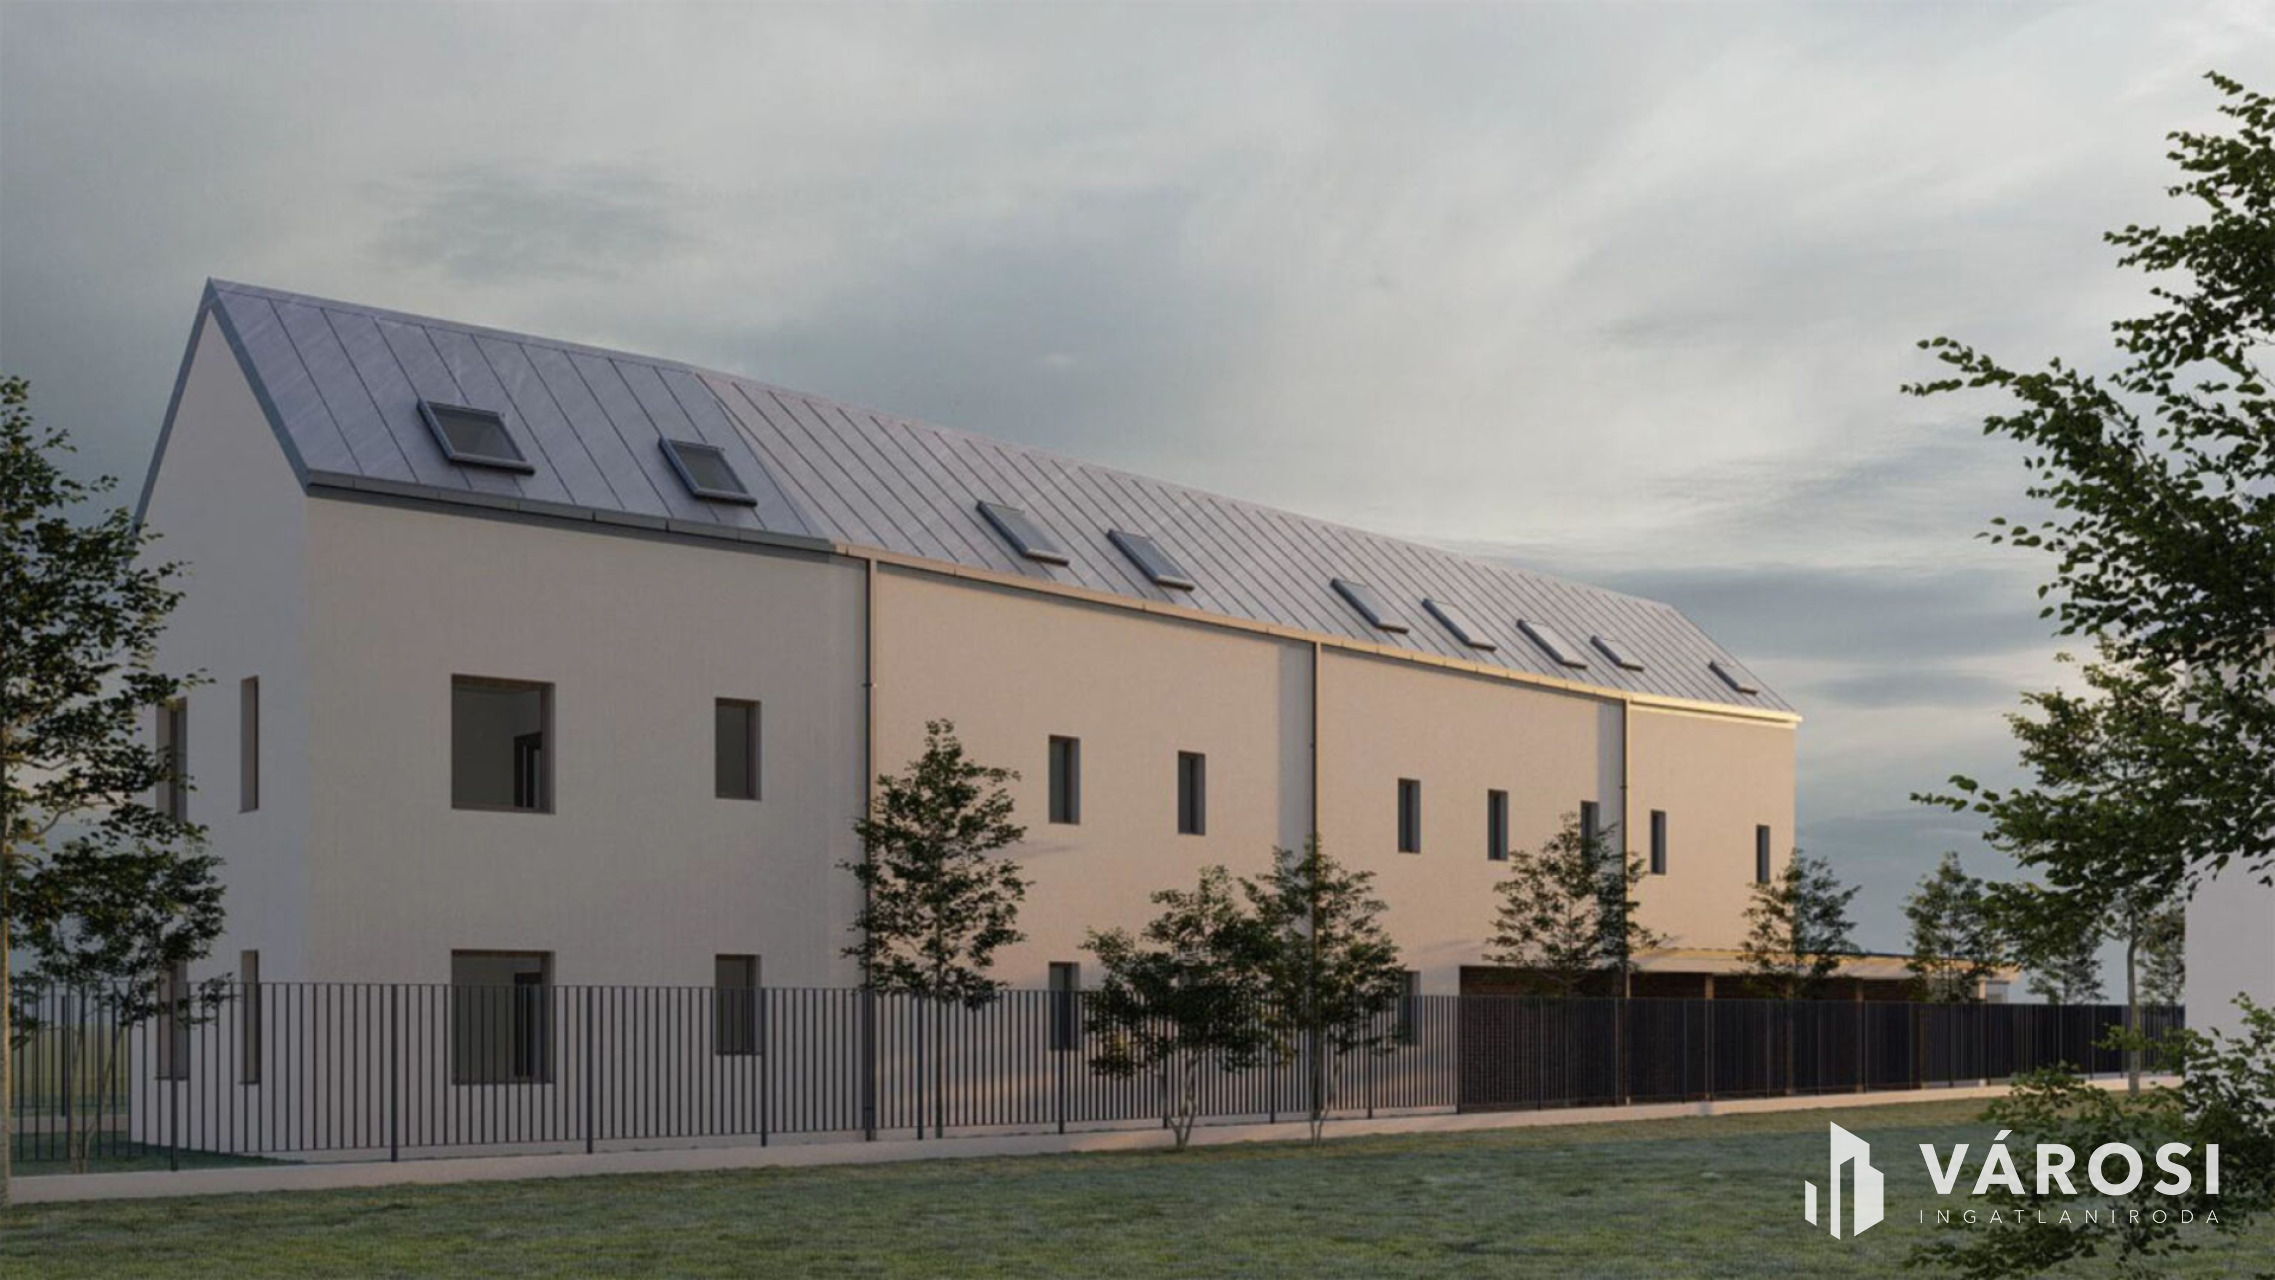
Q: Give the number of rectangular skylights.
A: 9